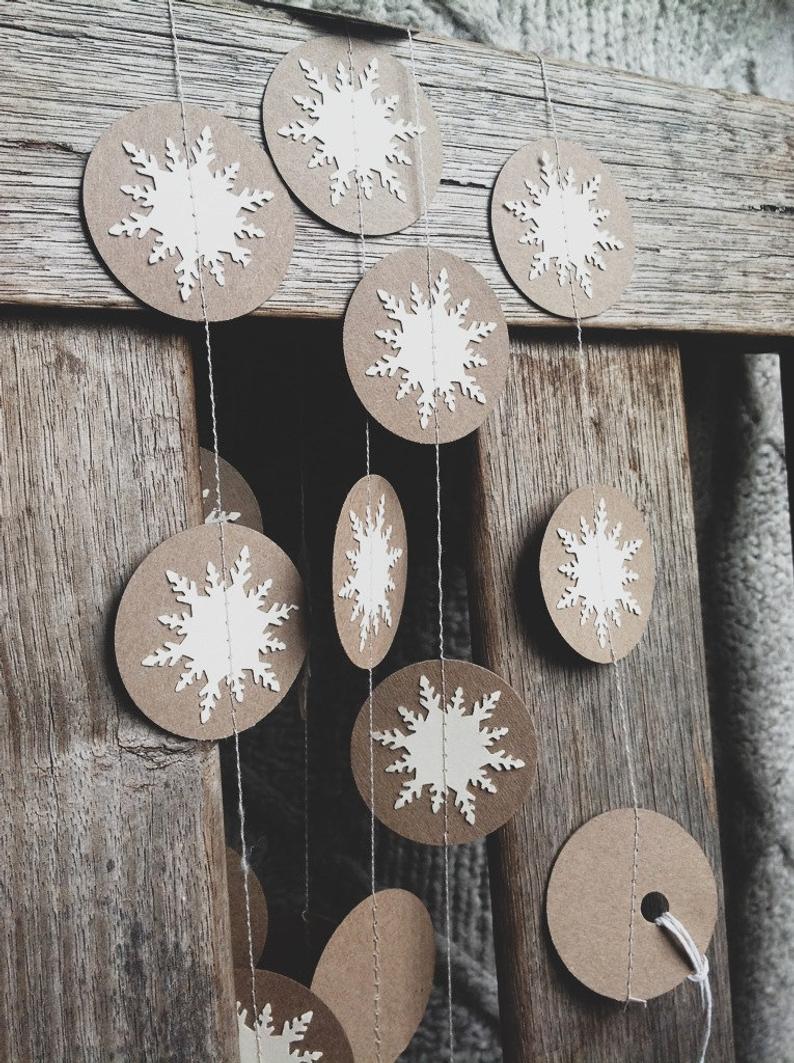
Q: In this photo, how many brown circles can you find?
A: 13